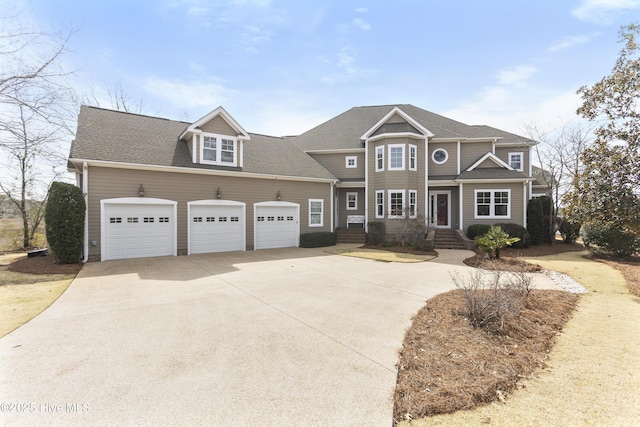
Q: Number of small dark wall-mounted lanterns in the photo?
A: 3